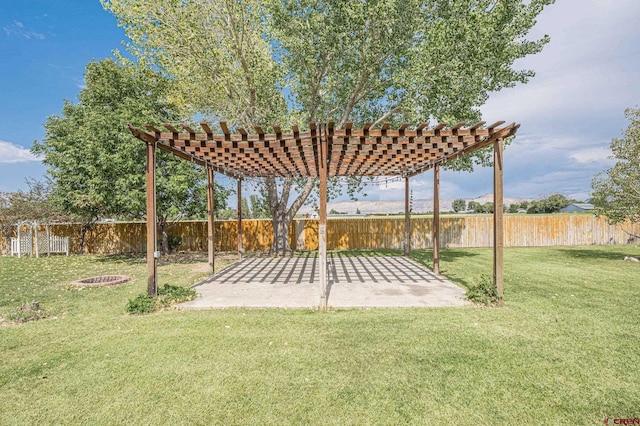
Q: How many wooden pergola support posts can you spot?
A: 7